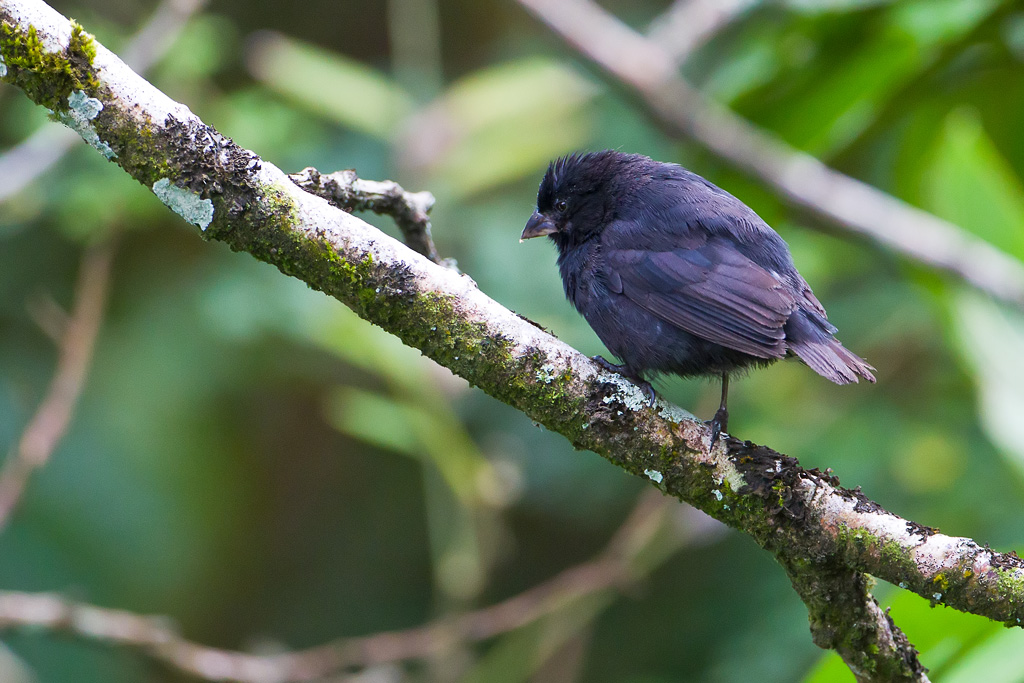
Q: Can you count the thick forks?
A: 1